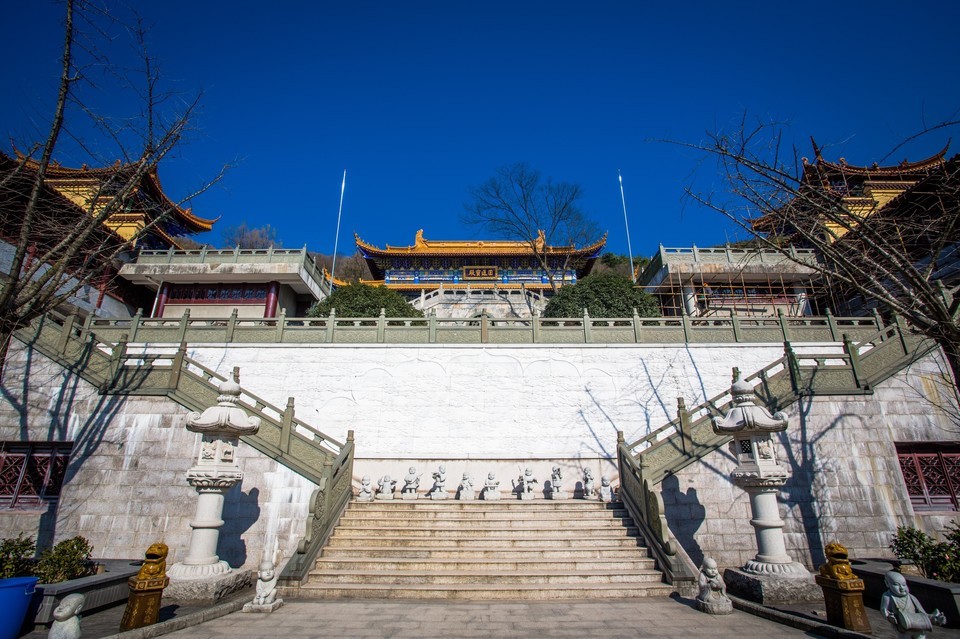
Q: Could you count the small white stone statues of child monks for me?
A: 14